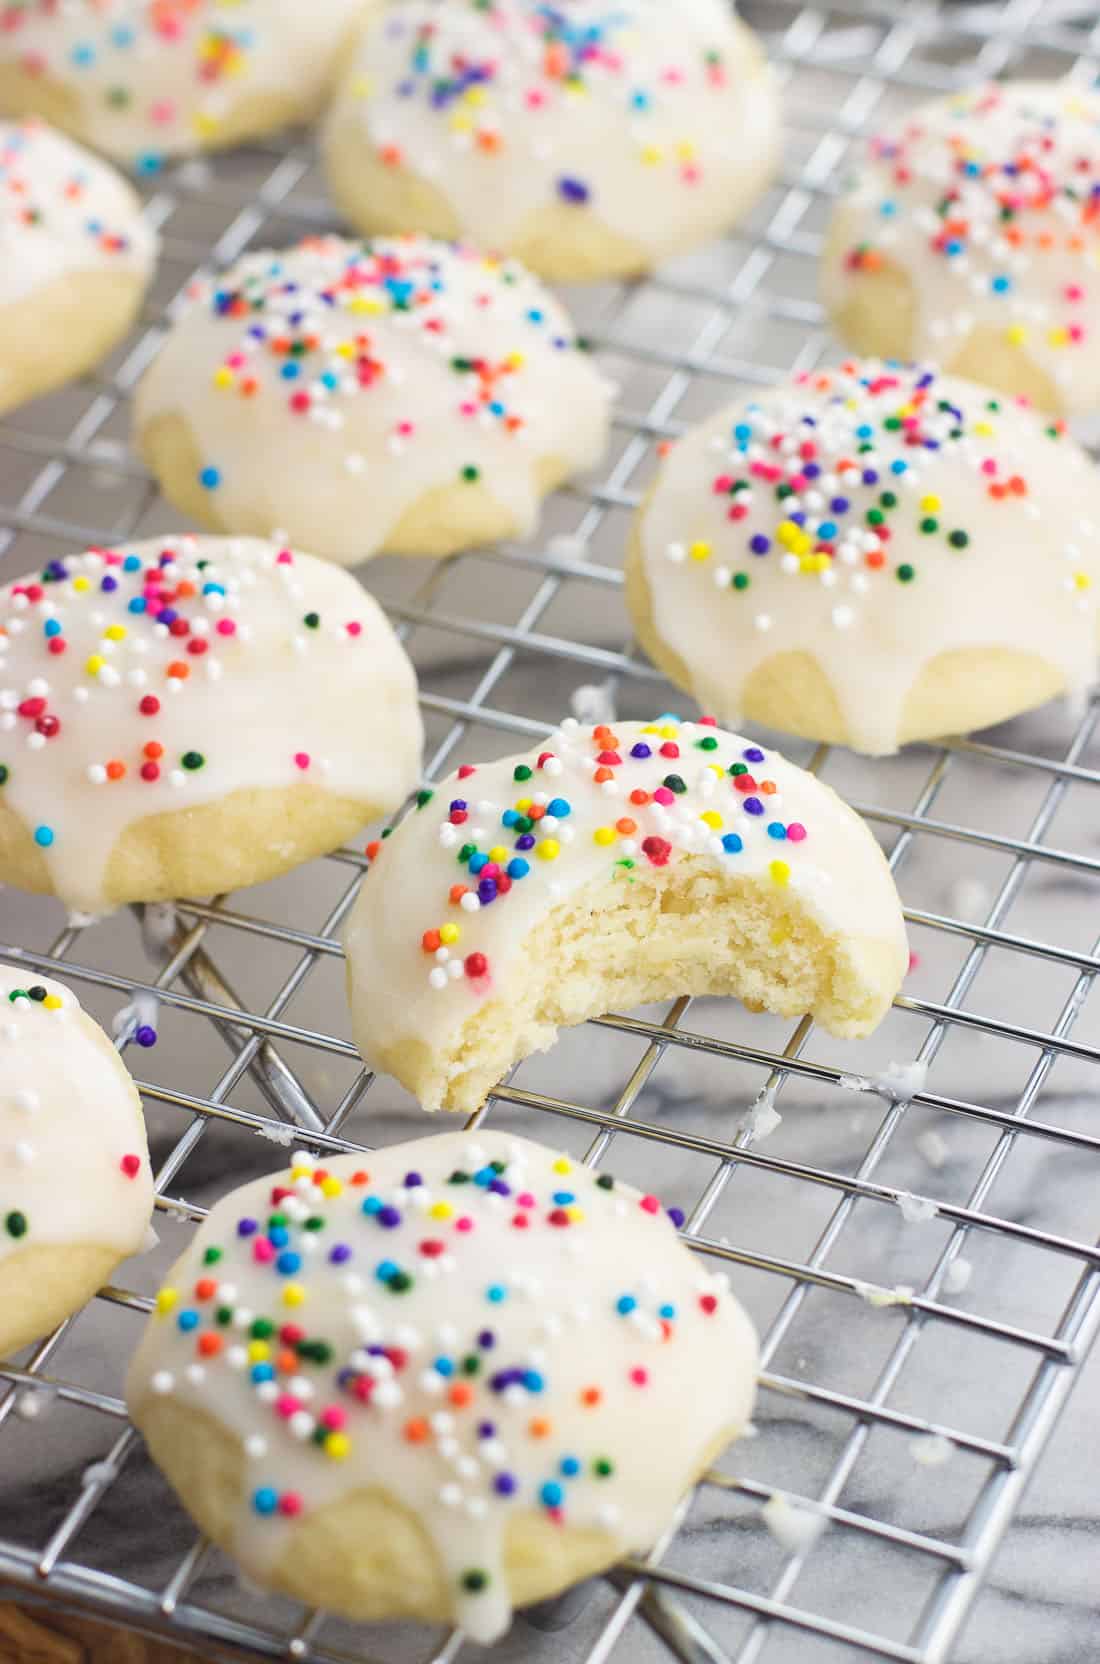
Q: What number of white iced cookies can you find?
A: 10